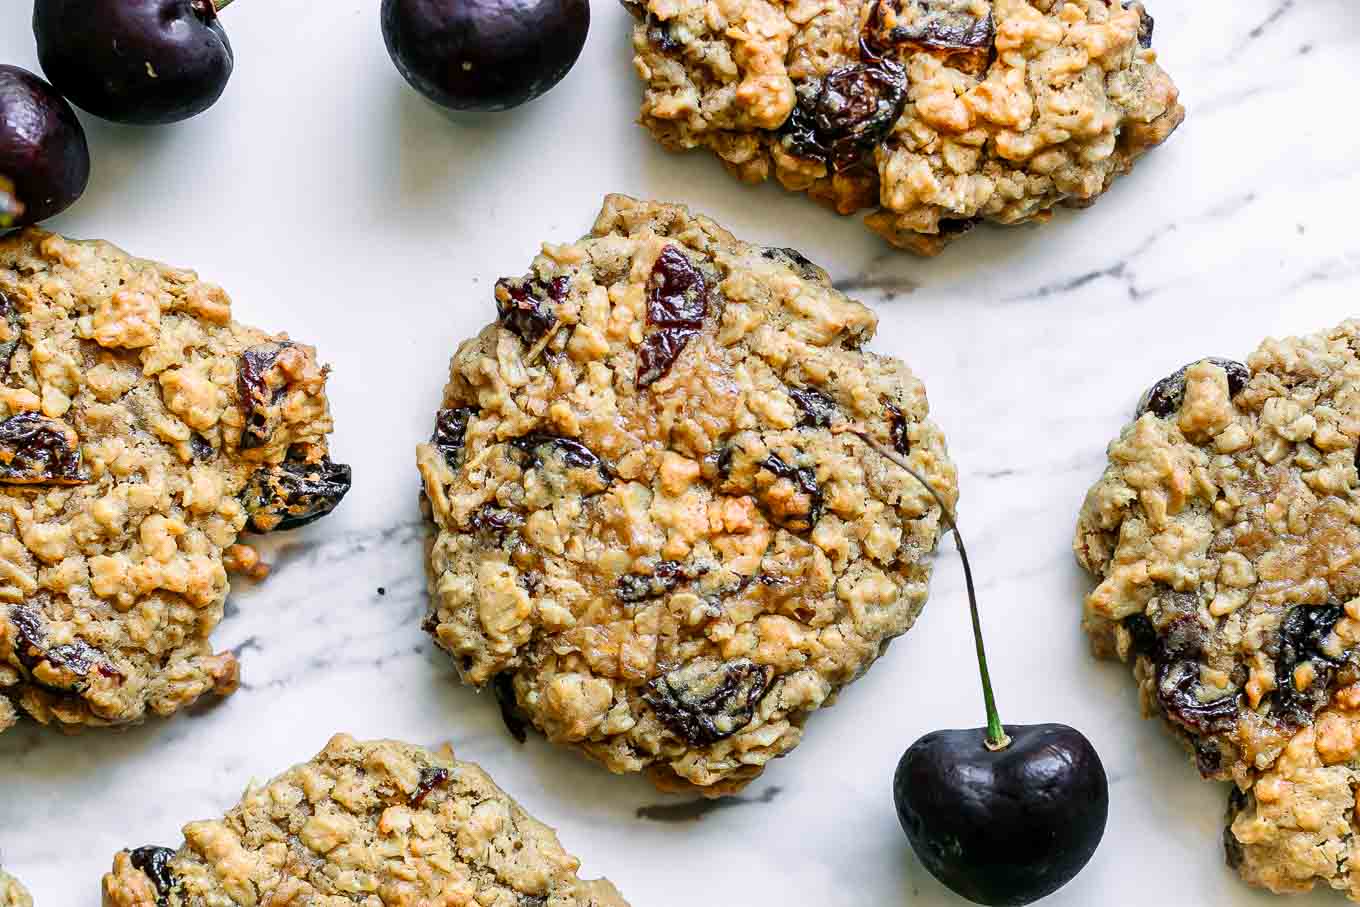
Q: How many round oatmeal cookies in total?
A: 5